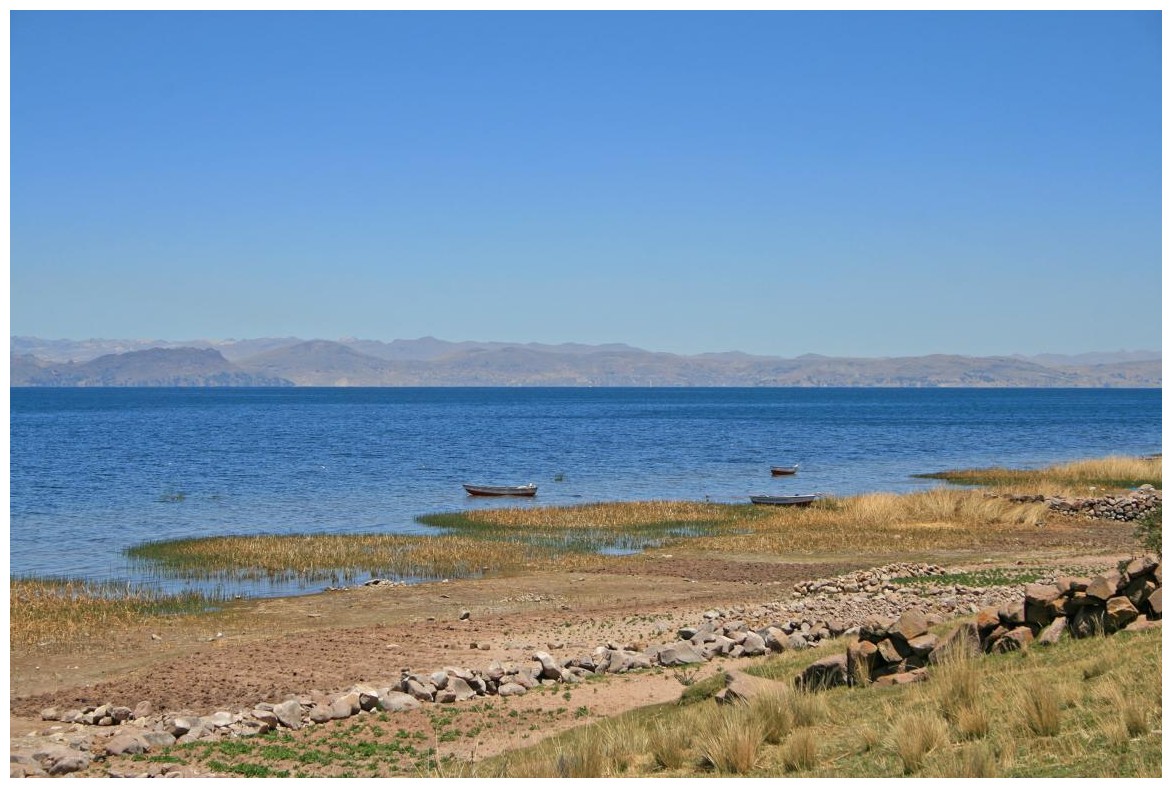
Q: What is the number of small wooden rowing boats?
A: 3